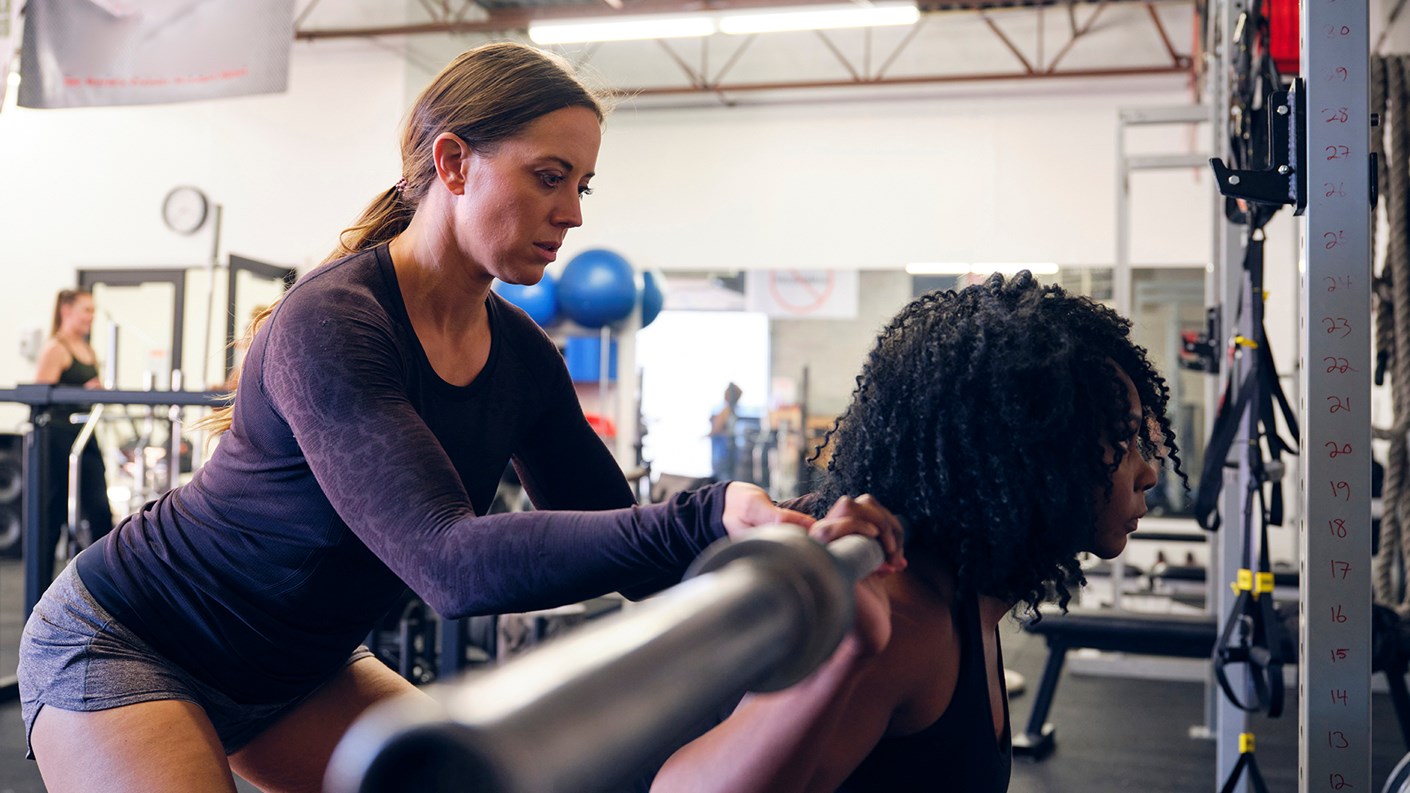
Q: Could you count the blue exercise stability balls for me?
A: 3